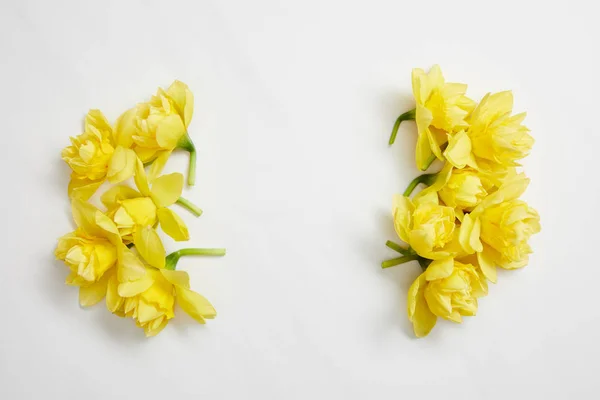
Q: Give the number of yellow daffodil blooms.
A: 11